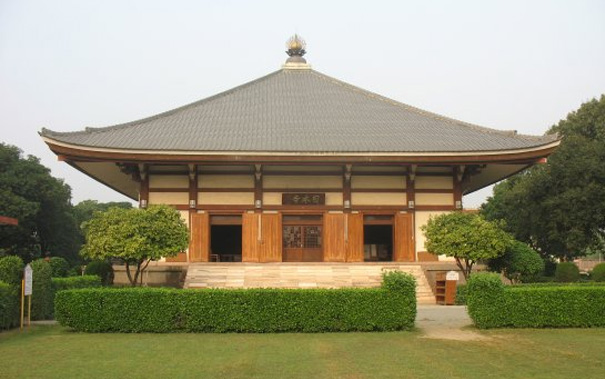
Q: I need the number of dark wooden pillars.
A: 6